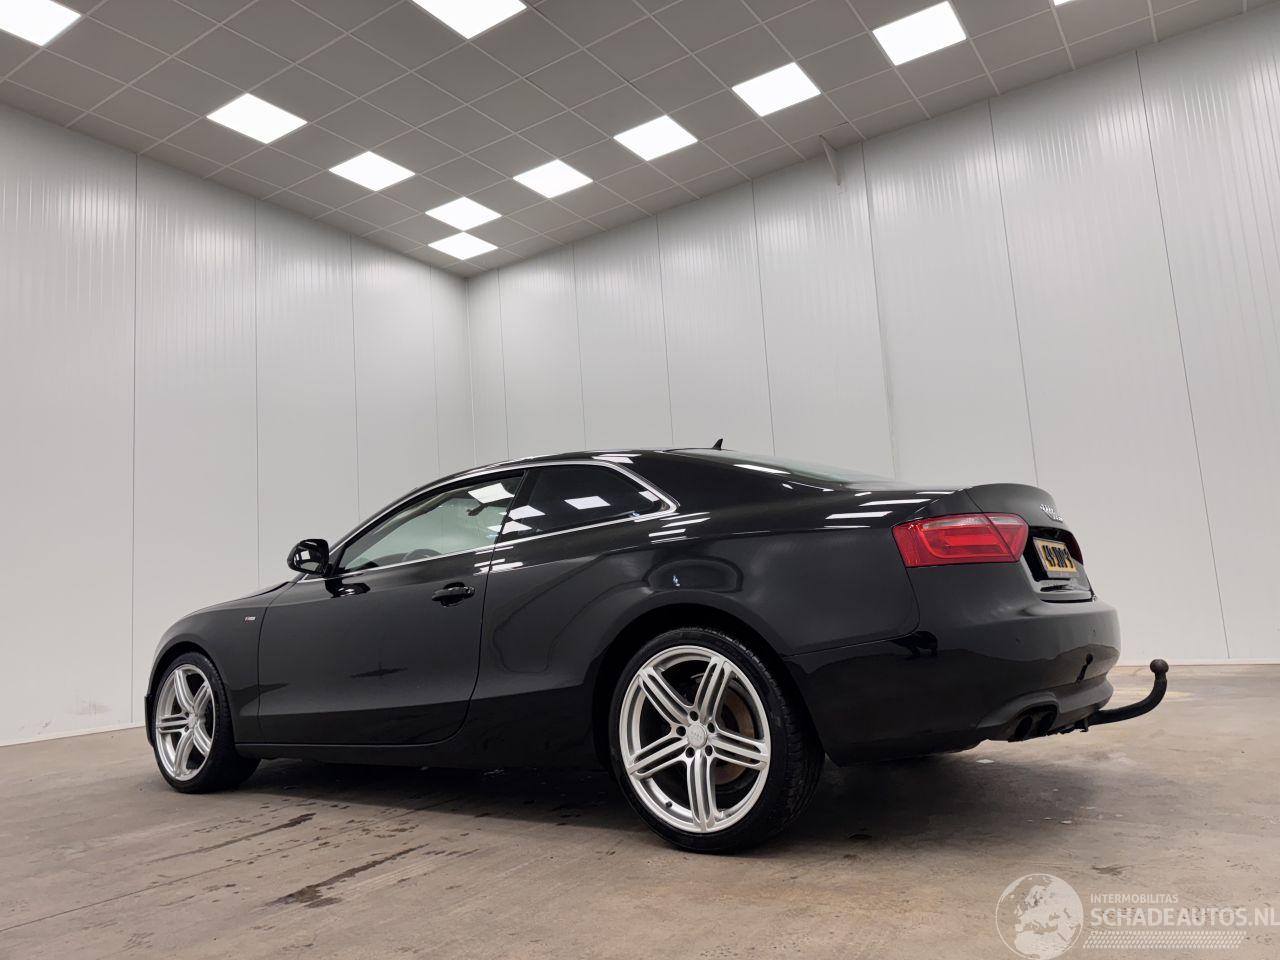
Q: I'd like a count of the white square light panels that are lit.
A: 11